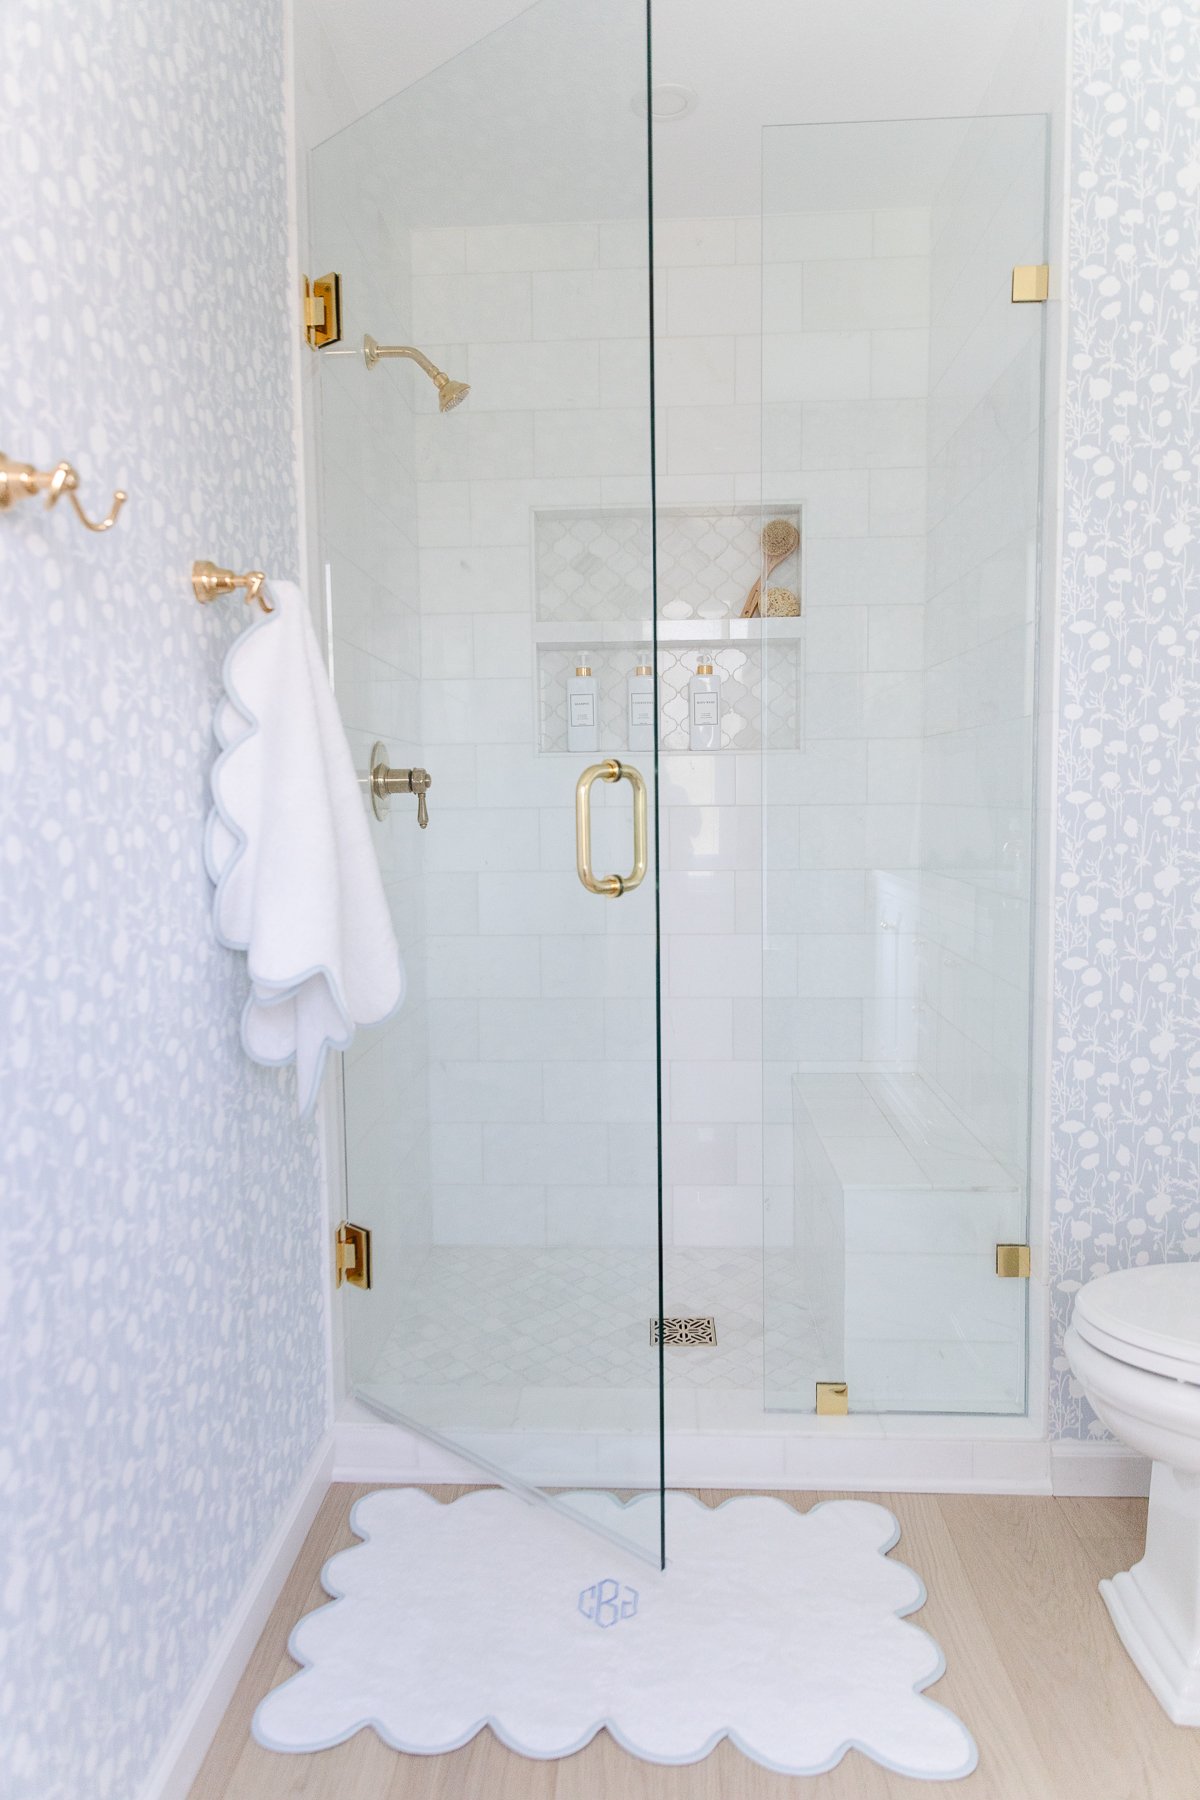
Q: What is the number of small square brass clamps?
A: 3